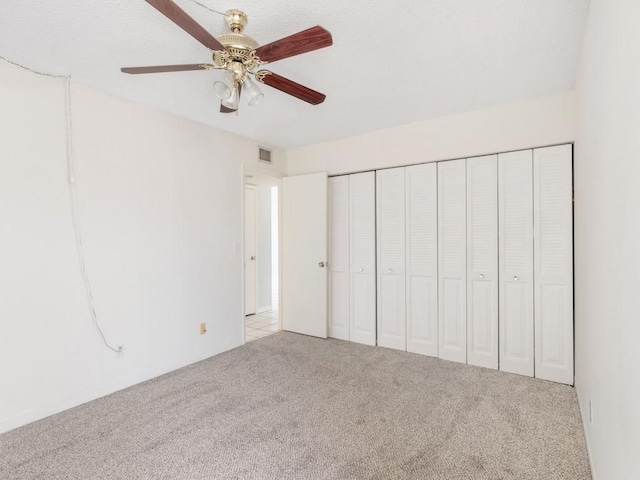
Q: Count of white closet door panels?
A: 8